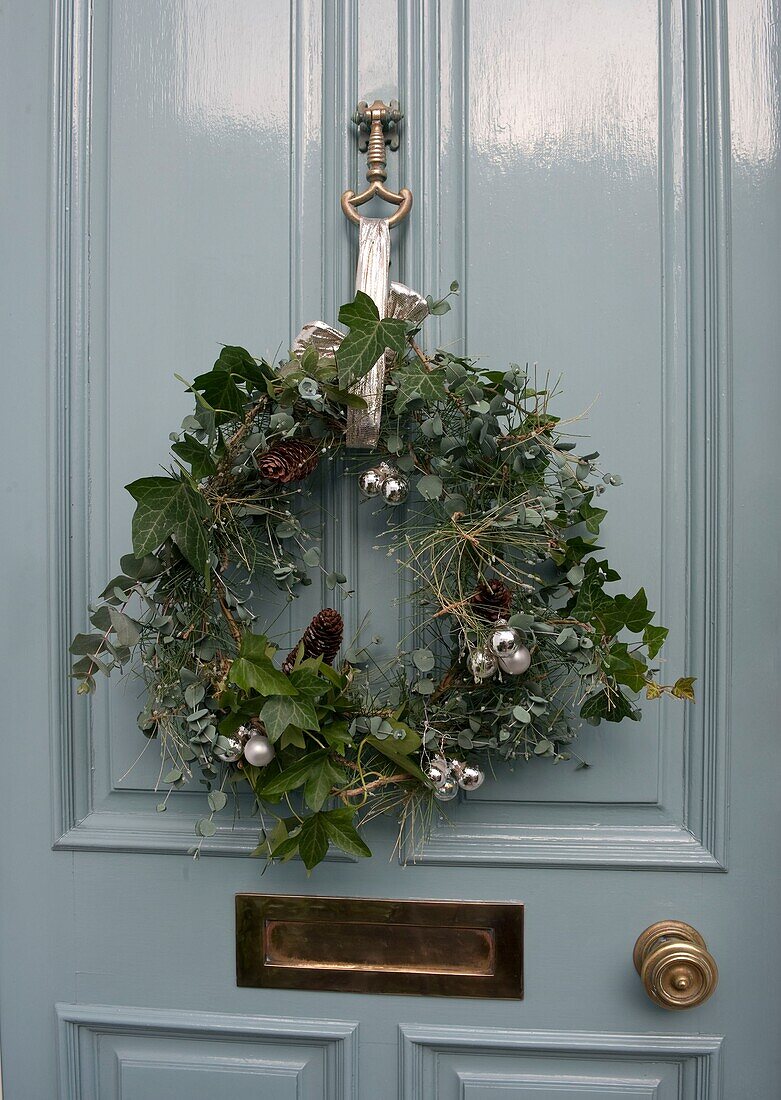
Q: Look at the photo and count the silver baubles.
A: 10